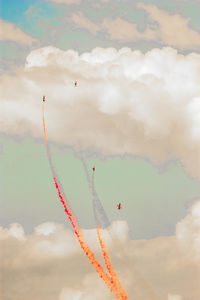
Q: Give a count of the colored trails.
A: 2